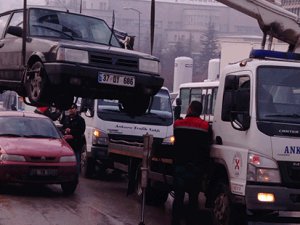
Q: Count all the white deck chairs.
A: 0